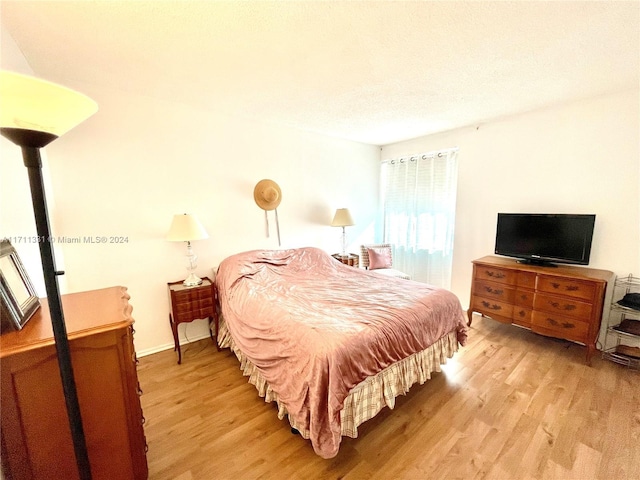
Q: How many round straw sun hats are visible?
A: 1